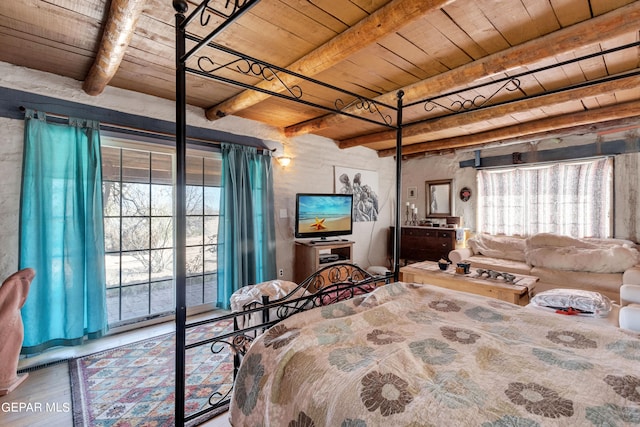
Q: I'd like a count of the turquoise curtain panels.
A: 2